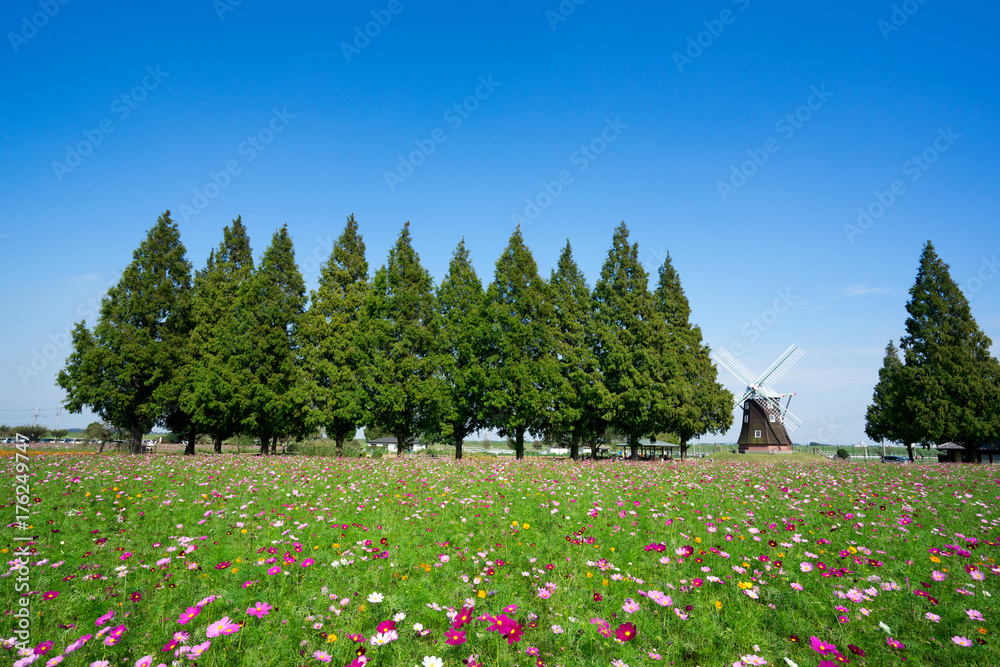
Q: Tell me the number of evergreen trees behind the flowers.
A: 12